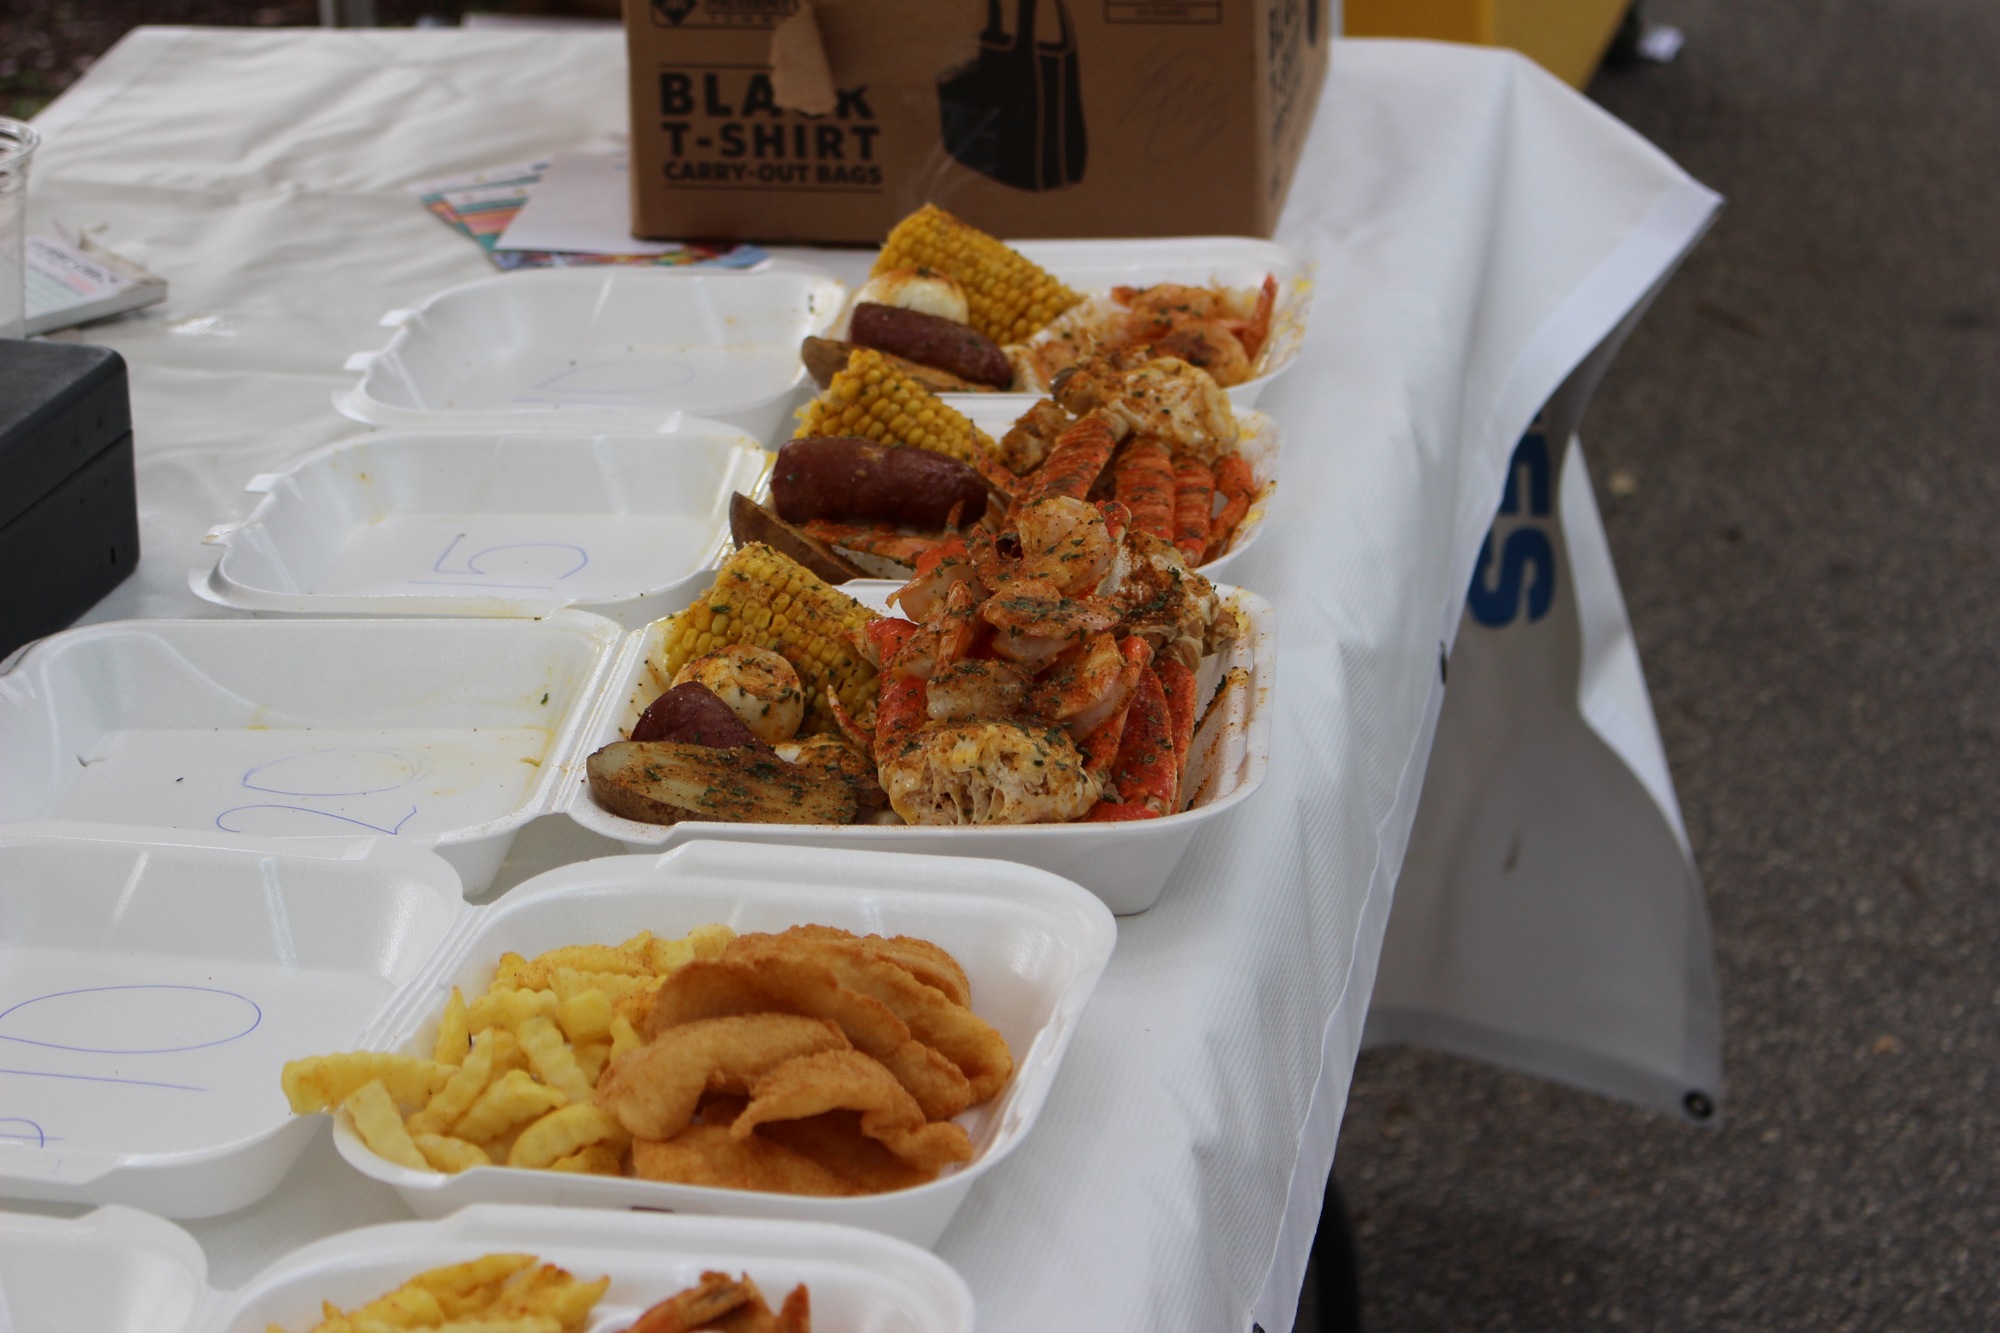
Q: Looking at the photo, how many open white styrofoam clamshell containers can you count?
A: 5